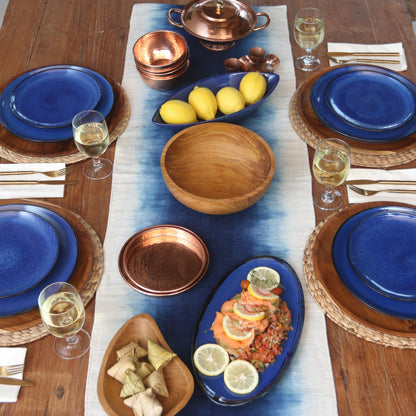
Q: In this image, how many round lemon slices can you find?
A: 3